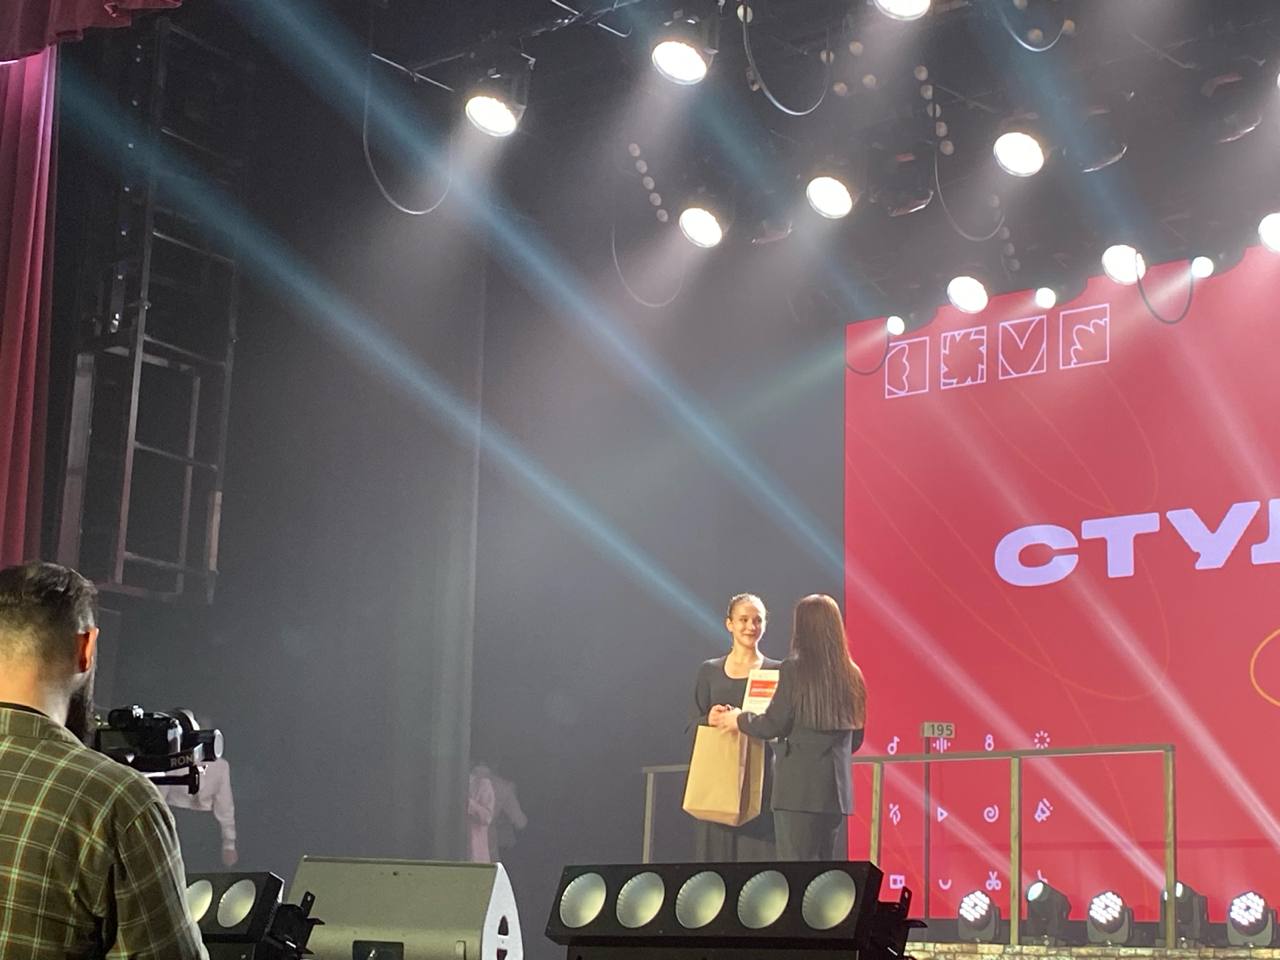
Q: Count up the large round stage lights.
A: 9